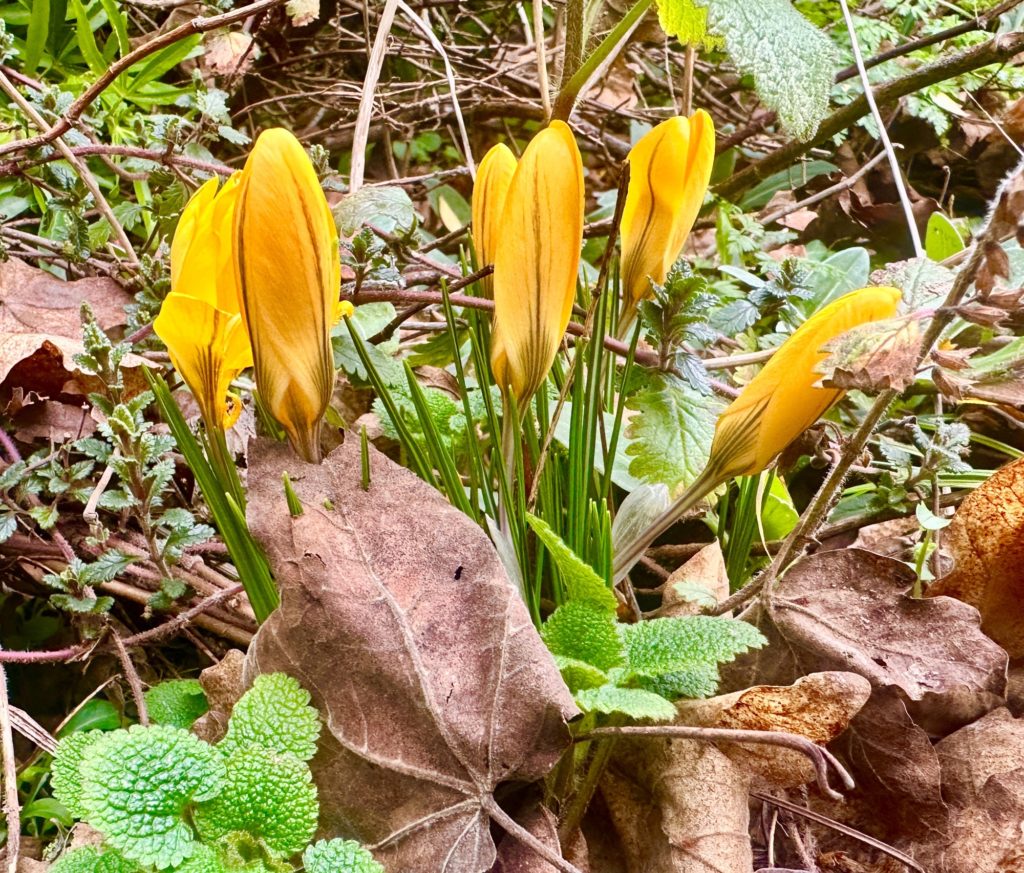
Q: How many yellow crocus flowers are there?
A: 6